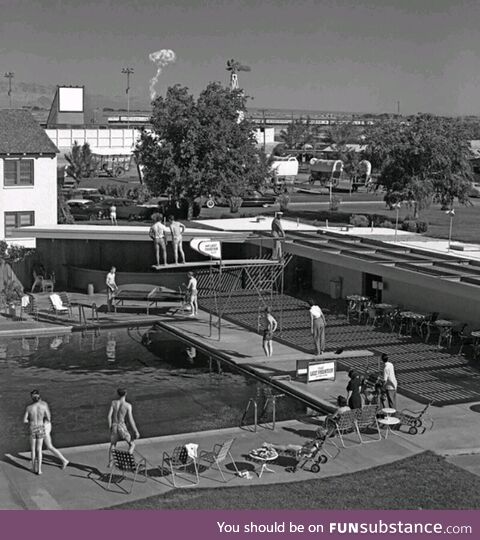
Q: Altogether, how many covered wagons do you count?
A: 3